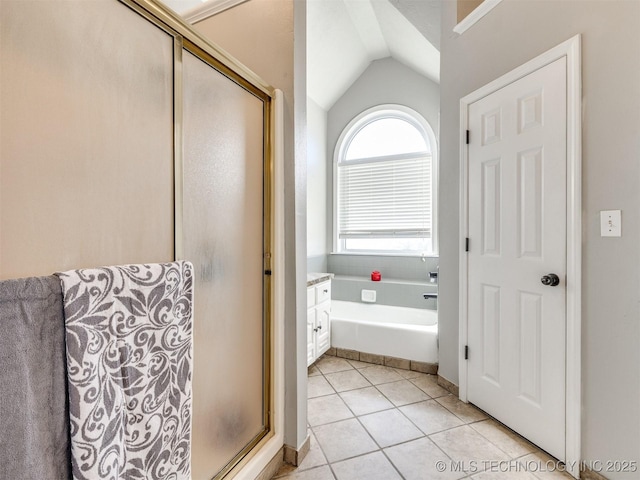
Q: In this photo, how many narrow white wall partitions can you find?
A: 1